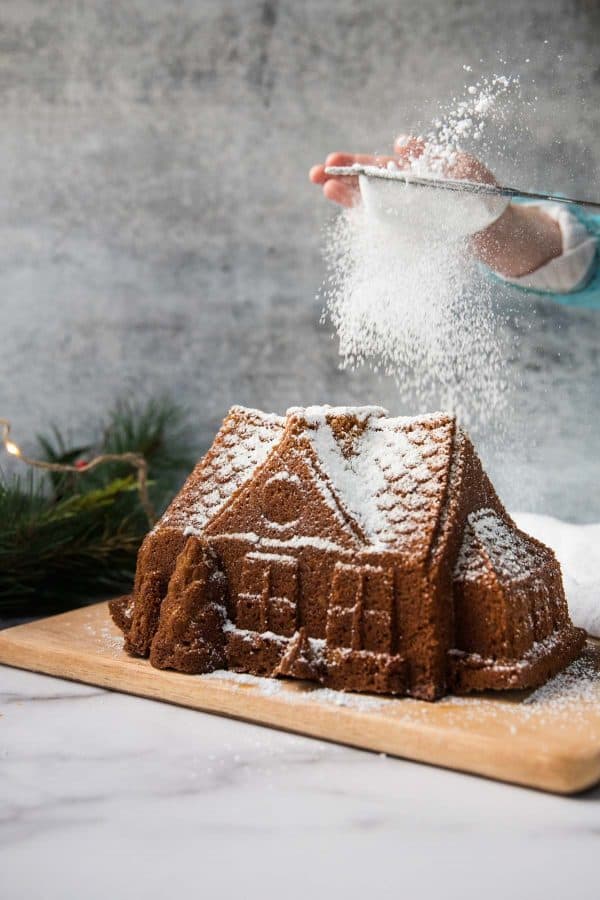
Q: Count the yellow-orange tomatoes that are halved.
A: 0